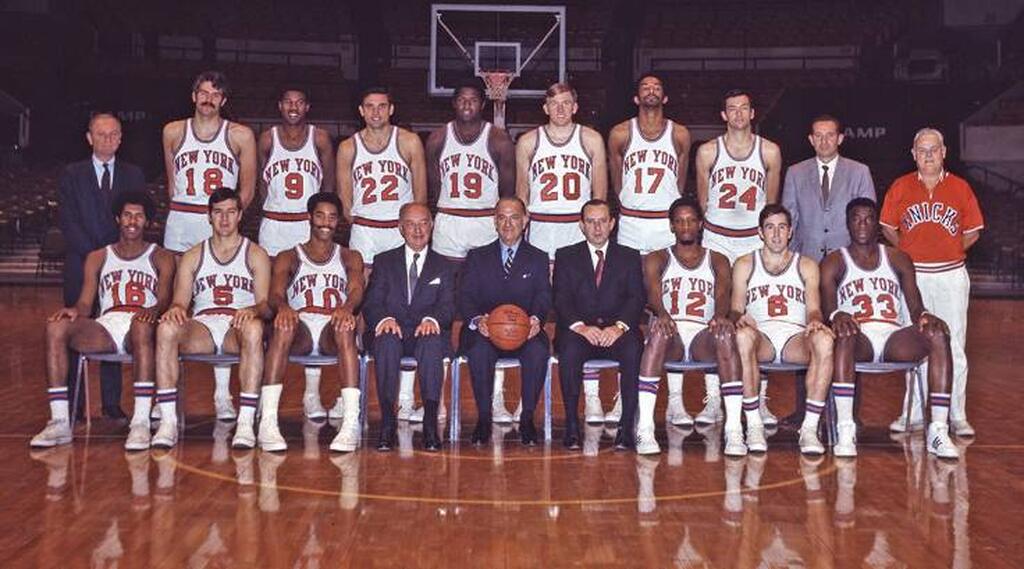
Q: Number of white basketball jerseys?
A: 13